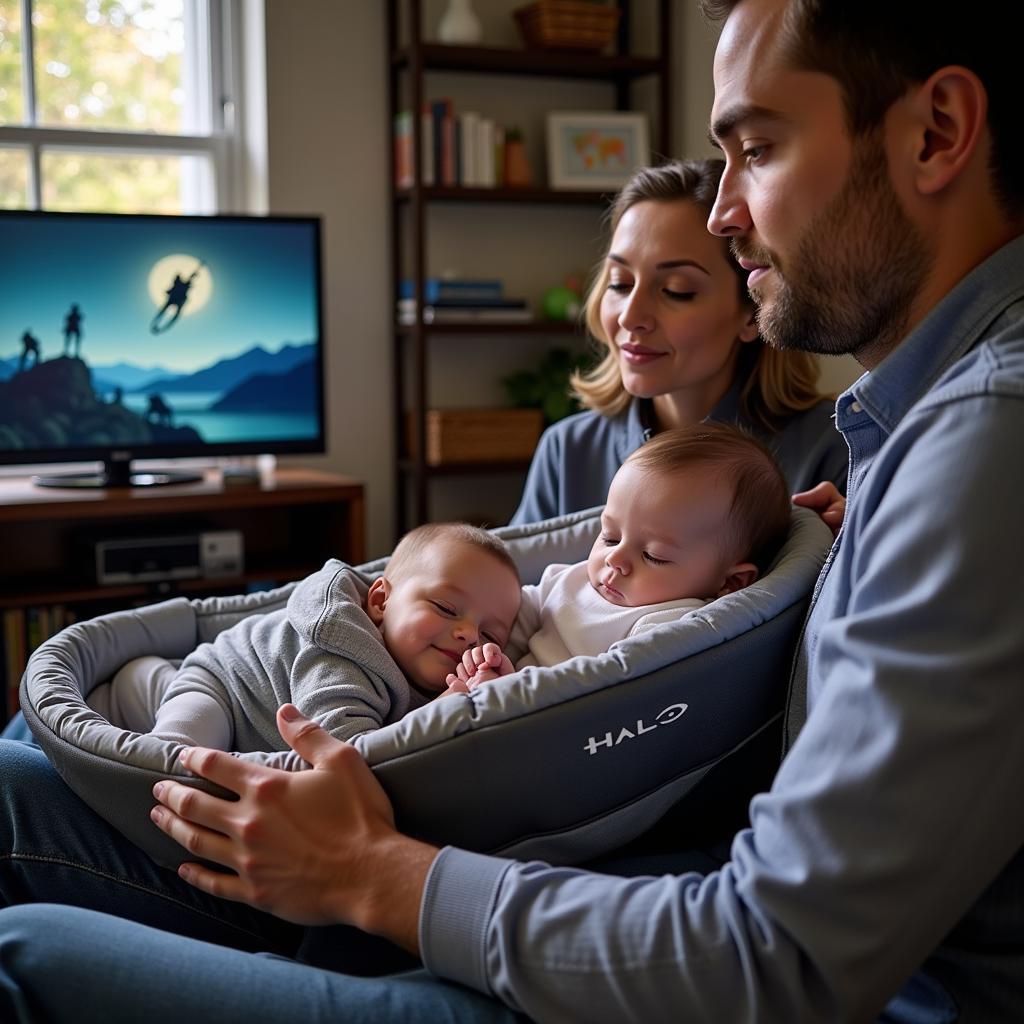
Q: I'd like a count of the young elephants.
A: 0